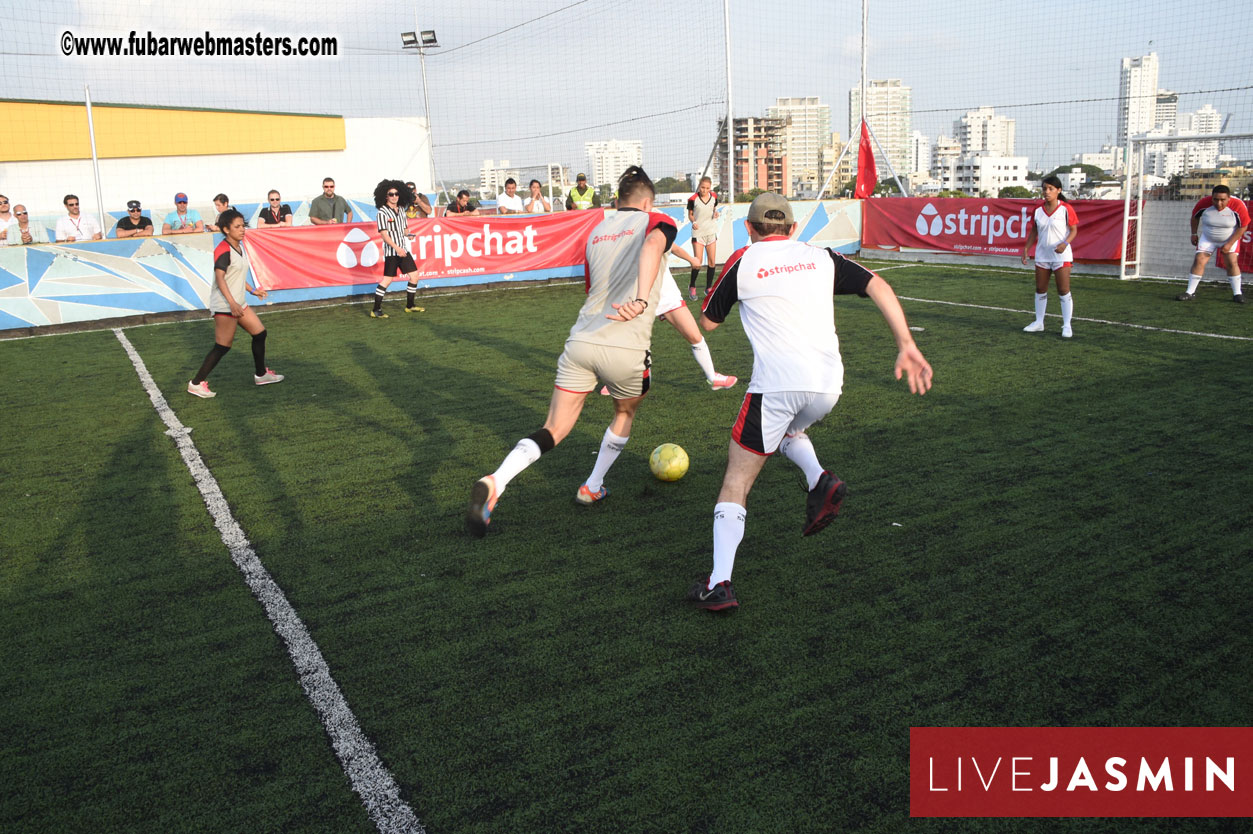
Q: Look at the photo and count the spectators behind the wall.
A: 13